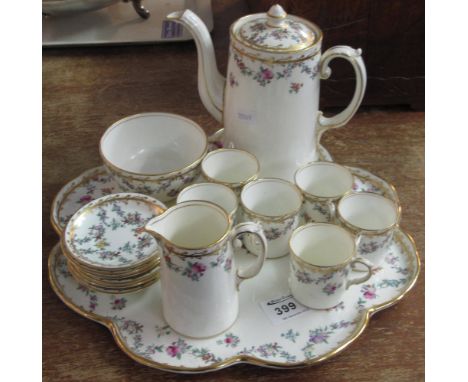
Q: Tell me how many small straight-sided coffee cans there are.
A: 6